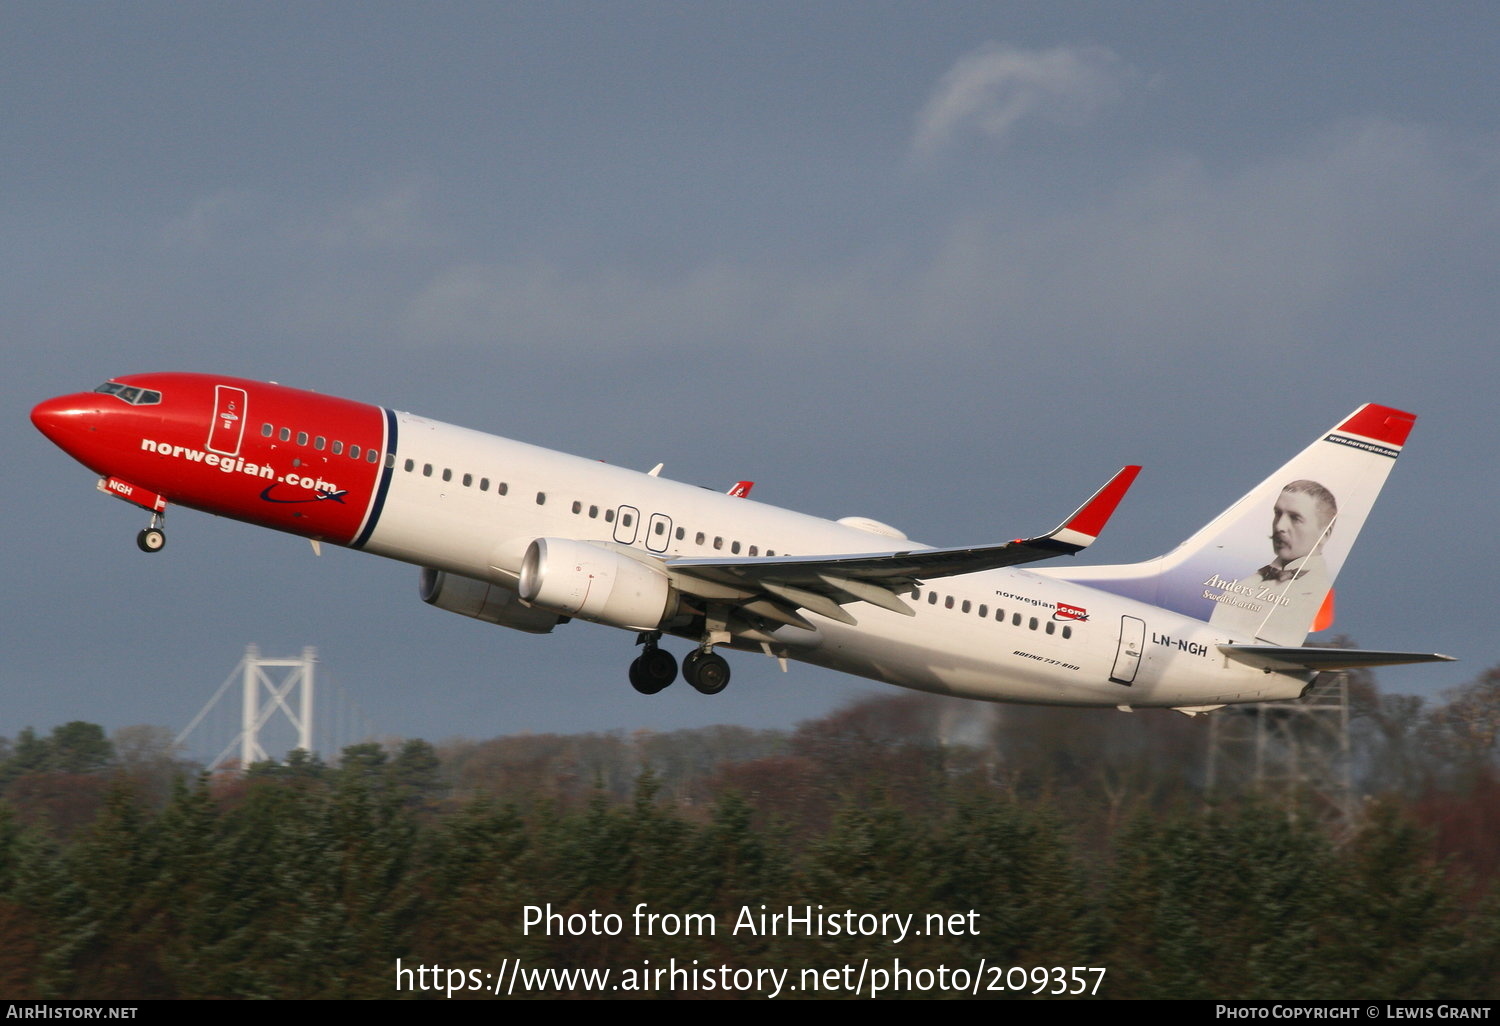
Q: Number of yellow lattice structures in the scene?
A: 0